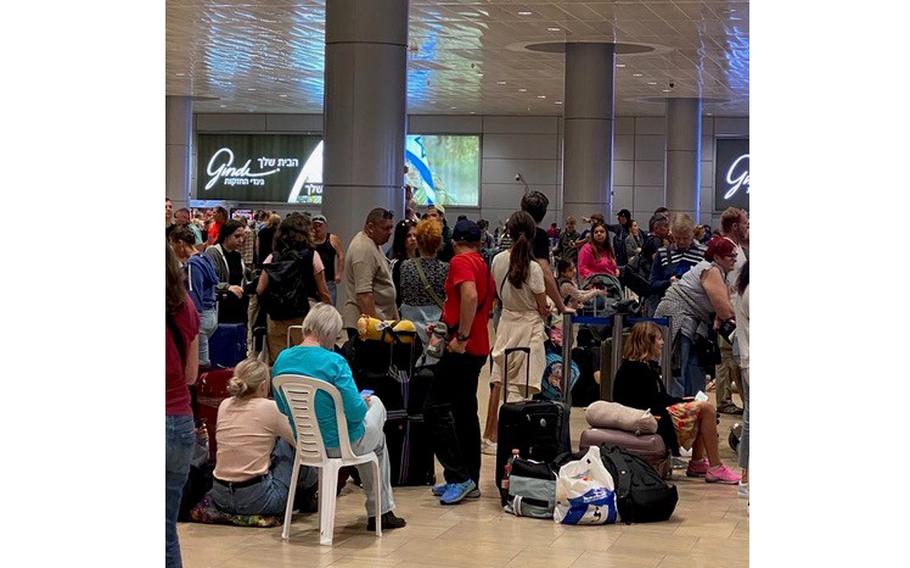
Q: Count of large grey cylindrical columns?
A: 4